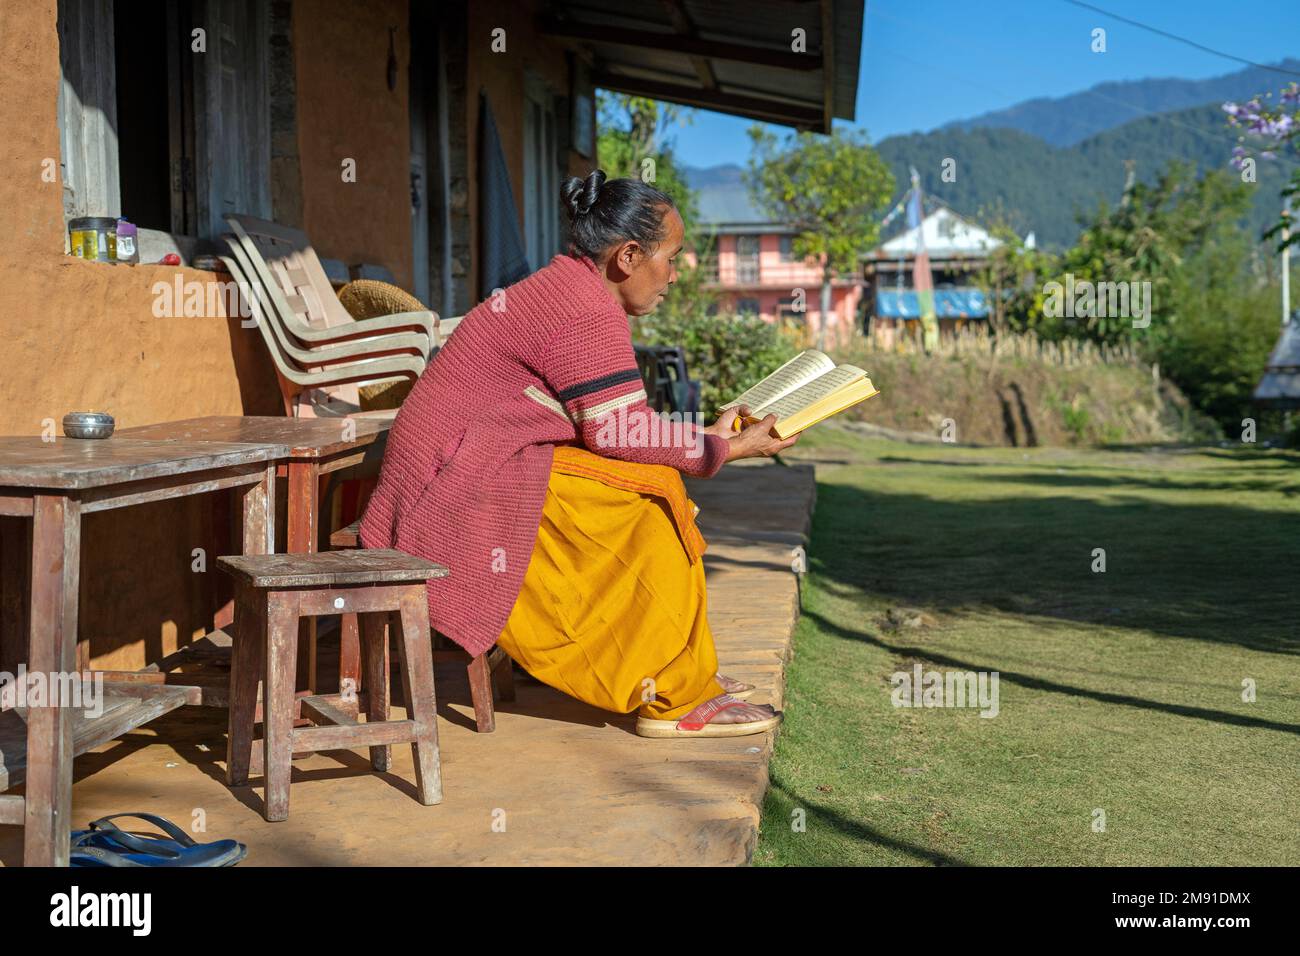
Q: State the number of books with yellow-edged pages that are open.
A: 1